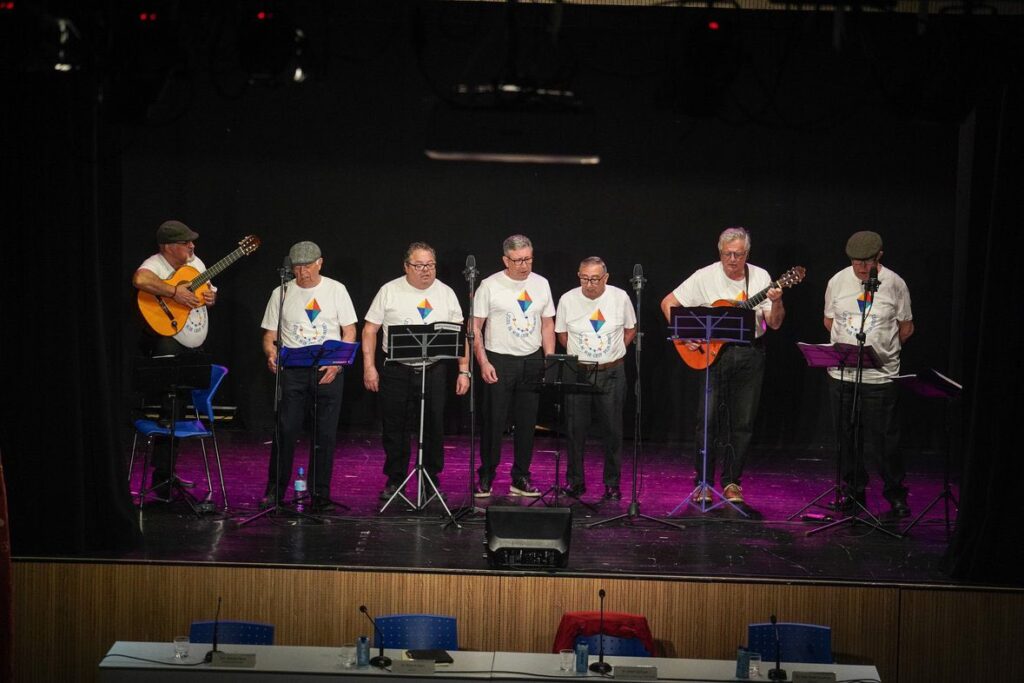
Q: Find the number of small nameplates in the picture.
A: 4